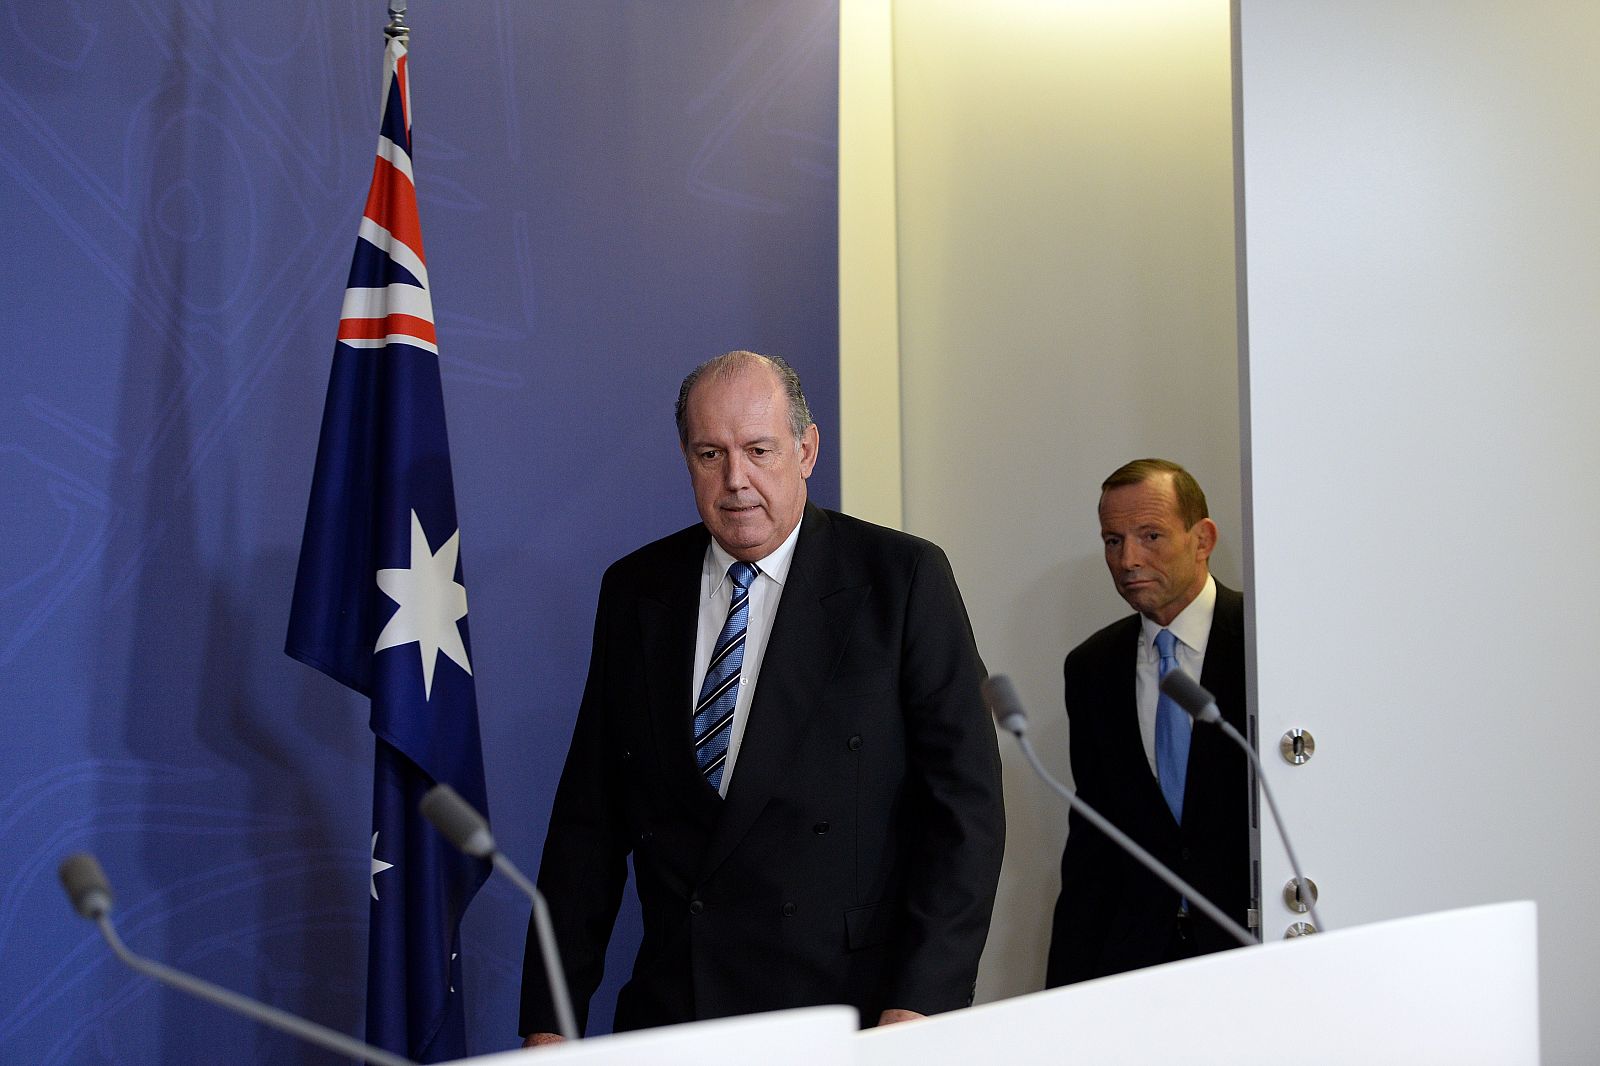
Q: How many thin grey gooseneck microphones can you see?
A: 4